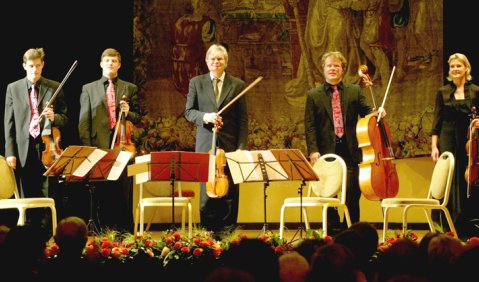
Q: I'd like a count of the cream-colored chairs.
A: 4